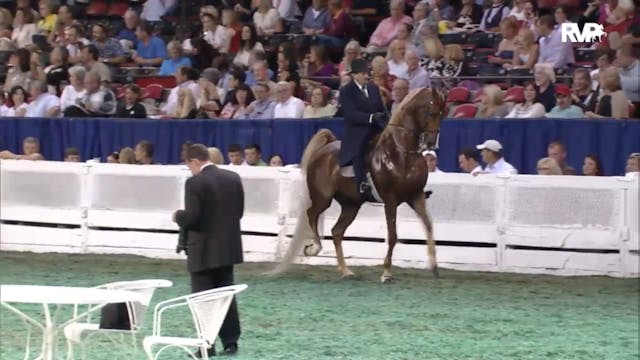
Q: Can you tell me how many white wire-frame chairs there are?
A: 2